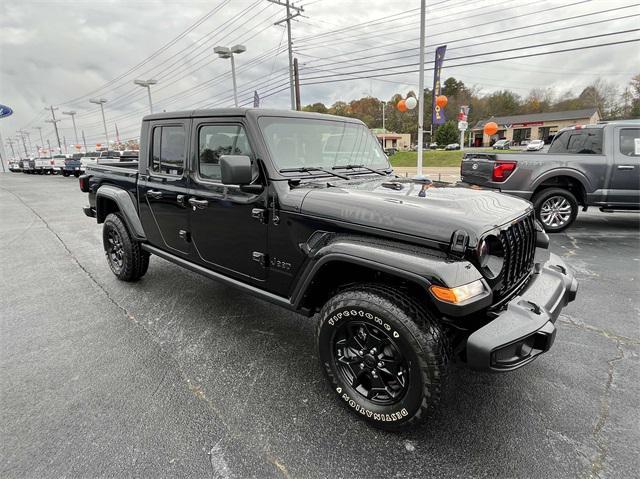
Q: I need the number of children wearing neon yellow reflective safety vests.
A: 0